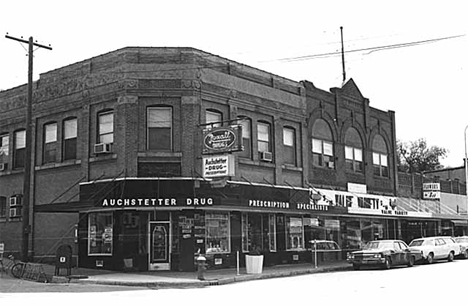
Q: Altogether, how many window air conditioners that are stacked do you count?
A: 2